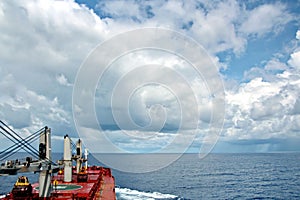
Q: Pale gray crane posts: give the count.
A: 3